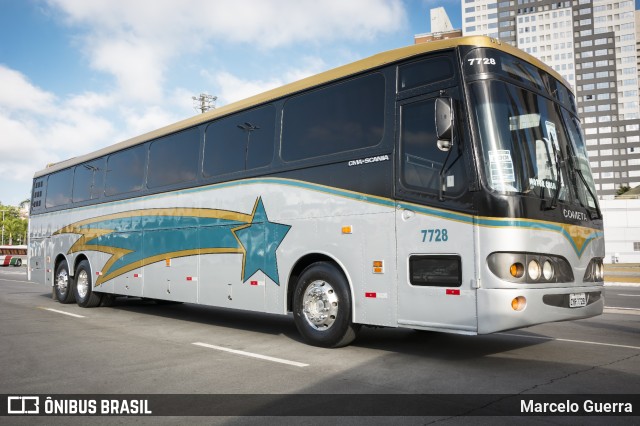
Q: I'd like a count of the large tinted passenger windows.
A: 6